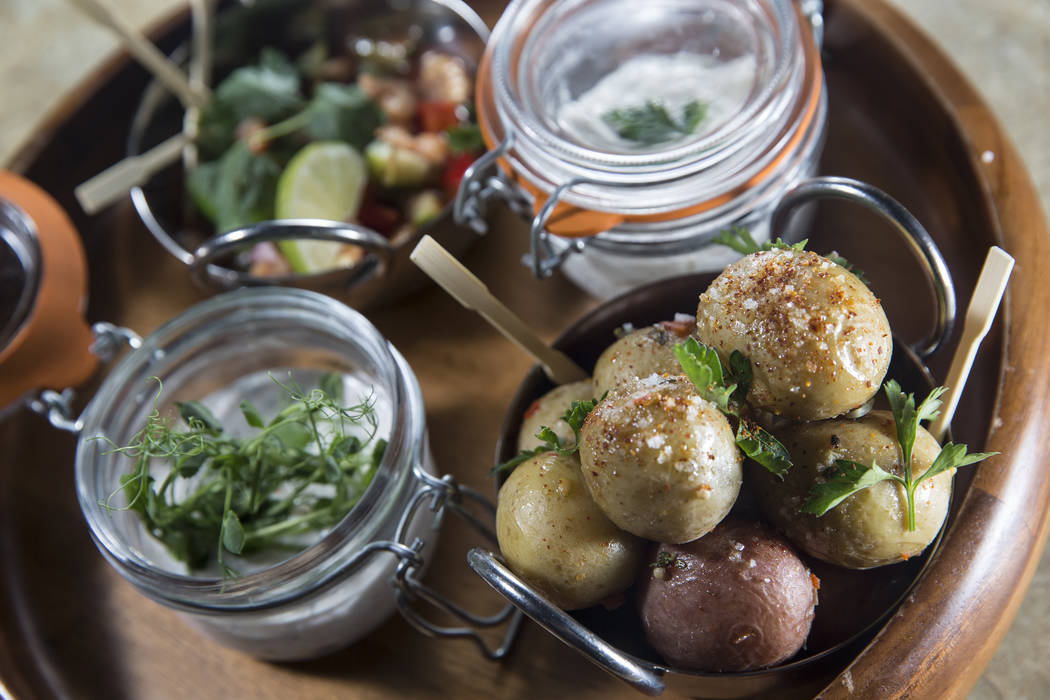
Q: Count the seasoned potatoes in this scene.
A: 7